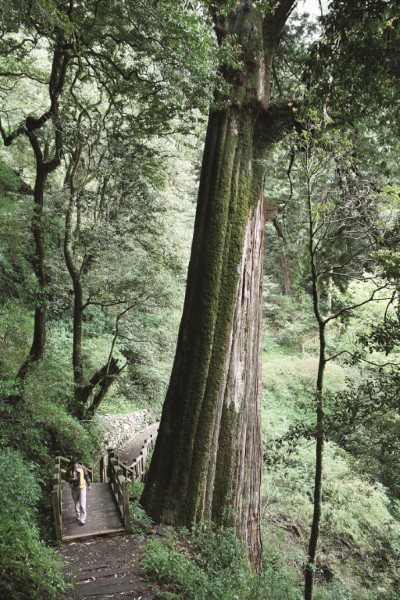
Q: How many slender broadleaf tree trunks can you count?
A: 3